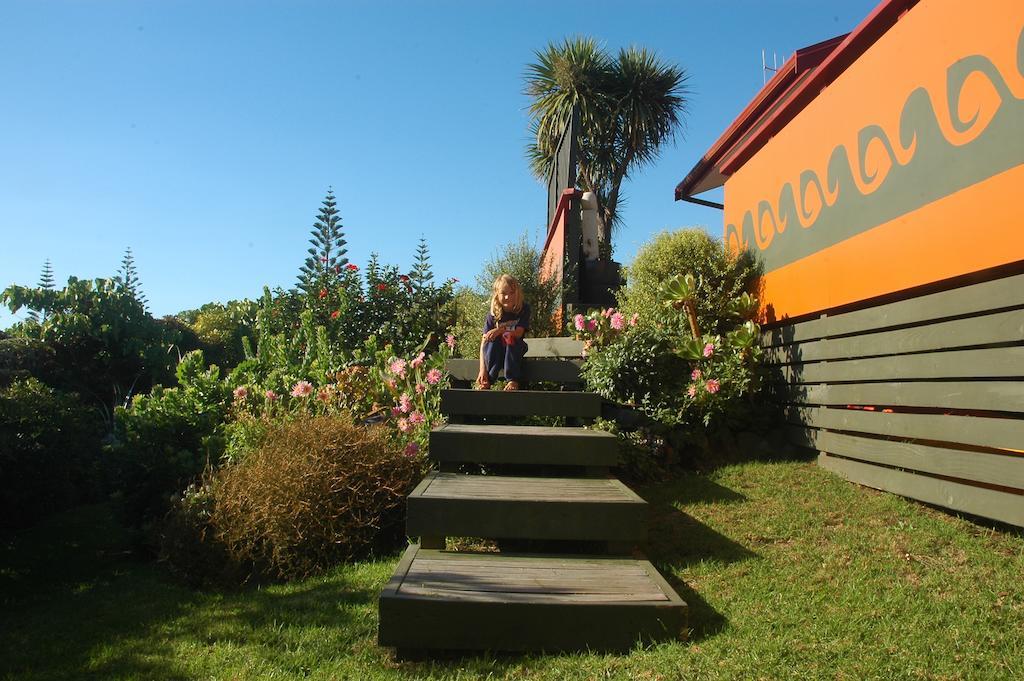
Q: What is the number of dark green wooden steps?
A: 6